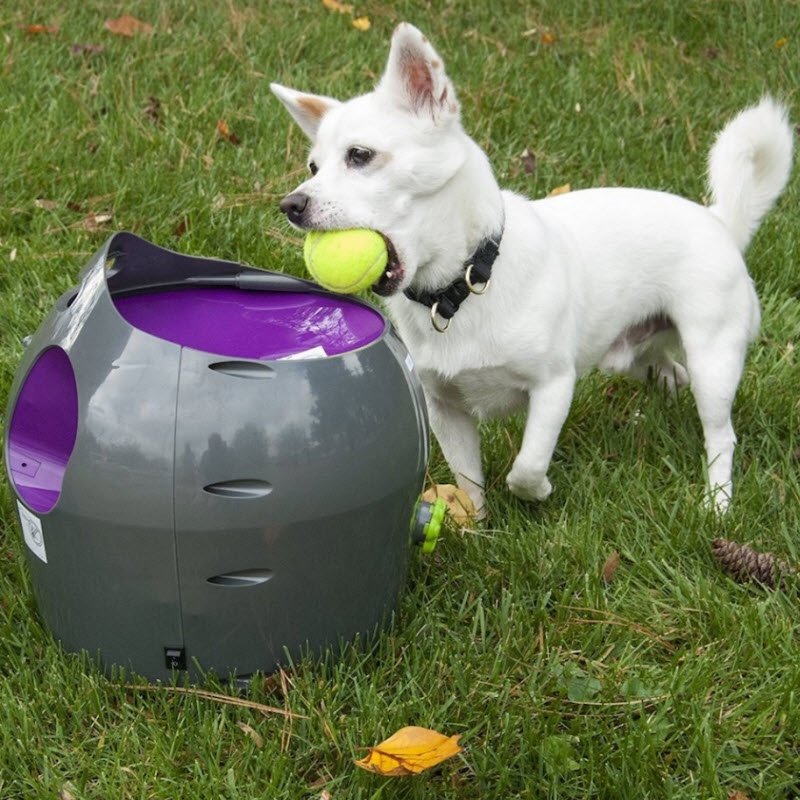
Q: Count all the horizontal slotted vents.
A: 3